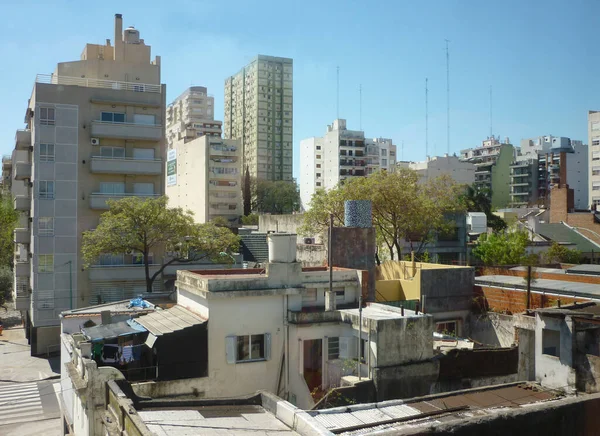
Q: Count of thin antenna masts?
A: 5